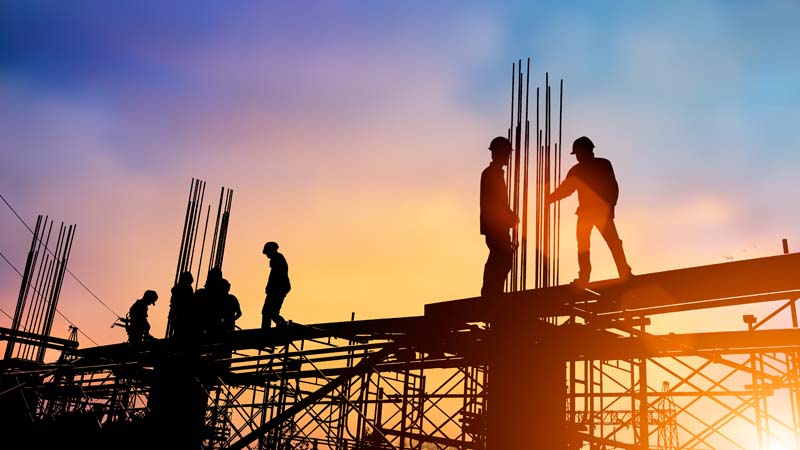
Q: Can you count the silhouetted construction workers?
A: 7